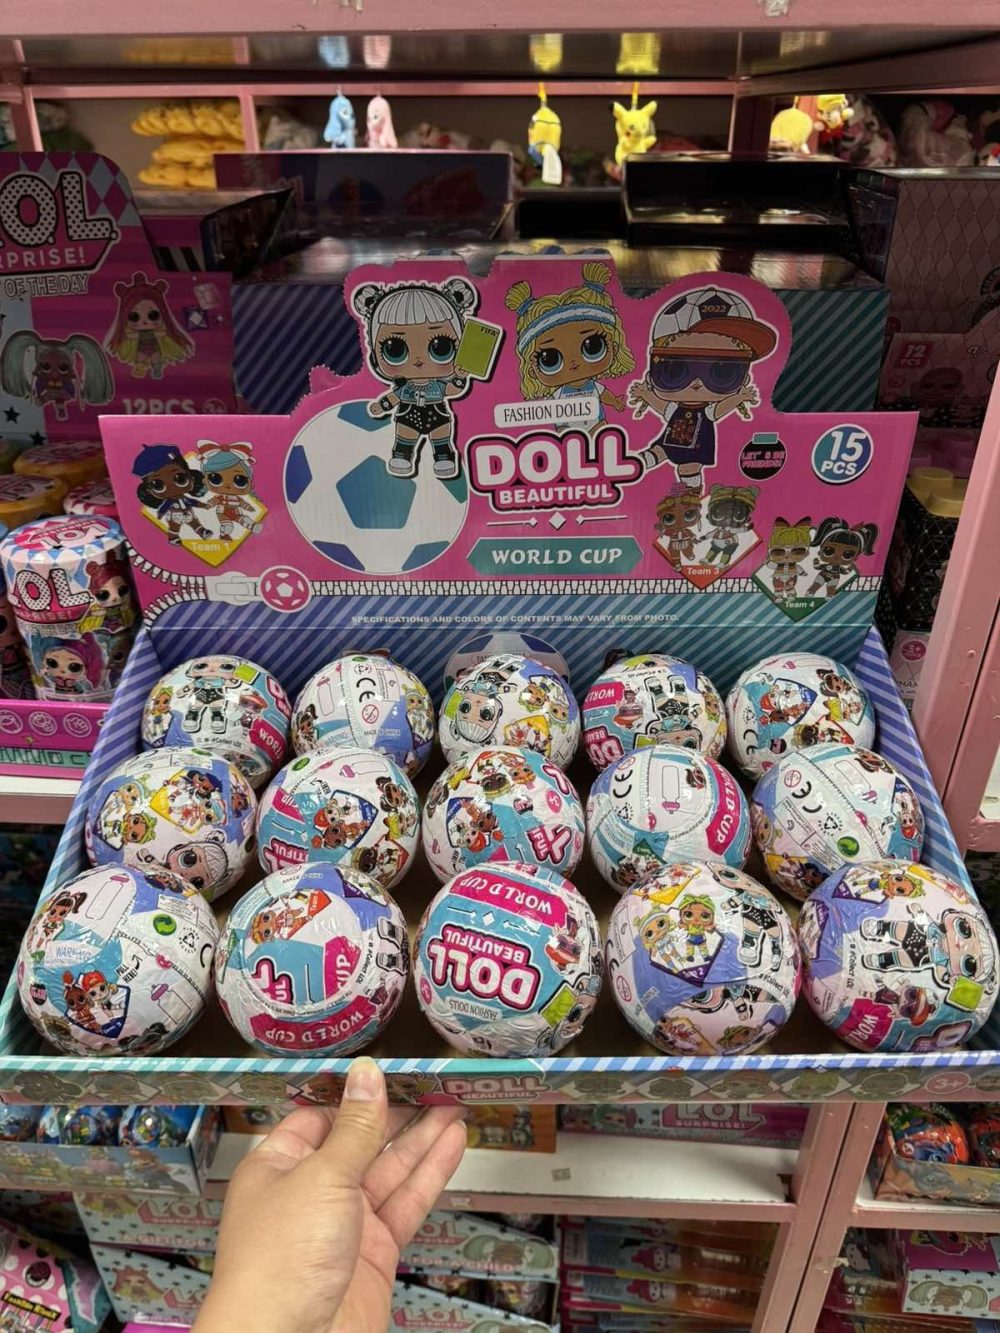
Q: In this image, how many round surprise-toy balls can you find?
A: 15